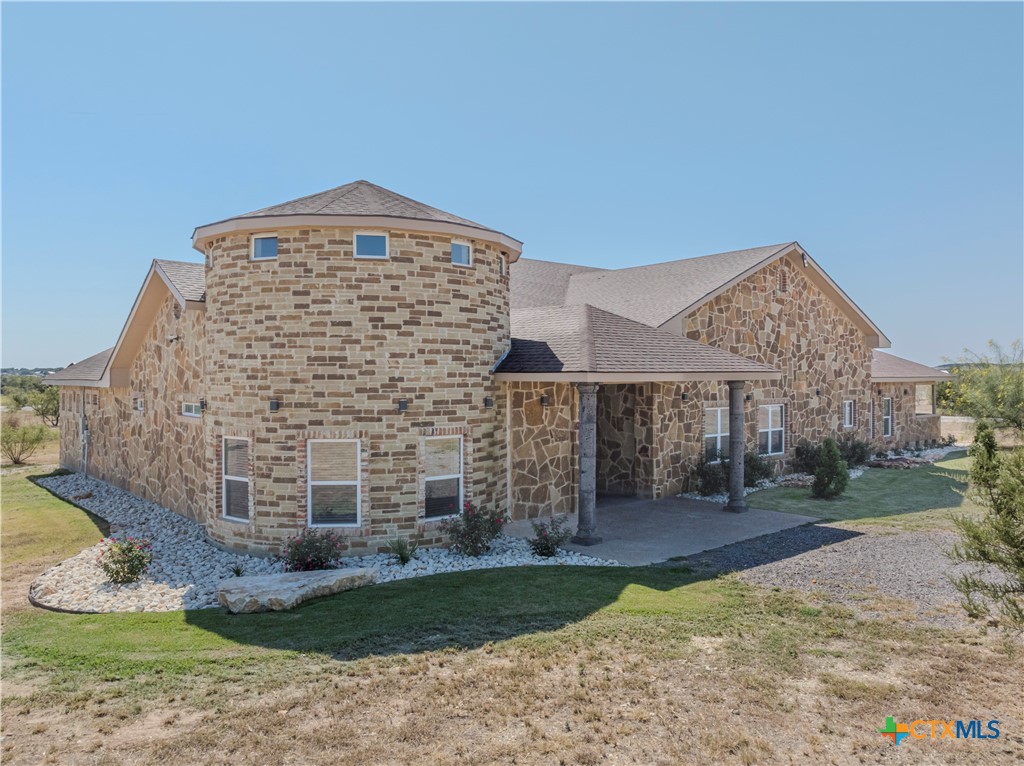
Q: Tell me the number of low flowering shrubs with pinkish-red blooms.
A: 4